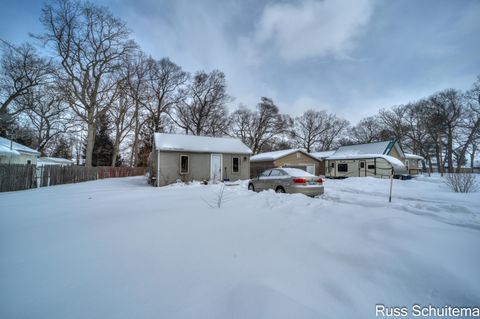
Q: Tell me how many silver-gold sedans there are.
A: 1